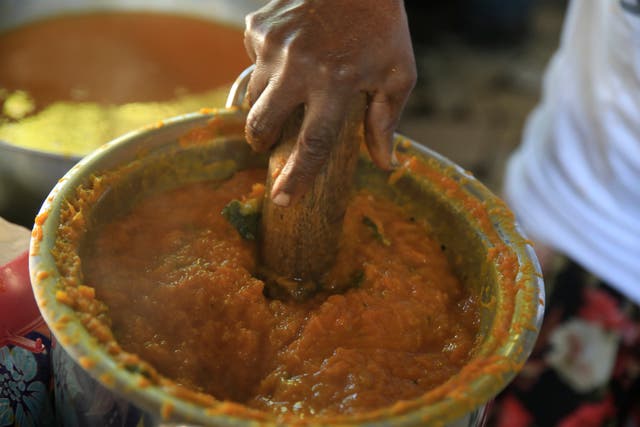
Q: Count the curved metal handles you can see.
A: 1